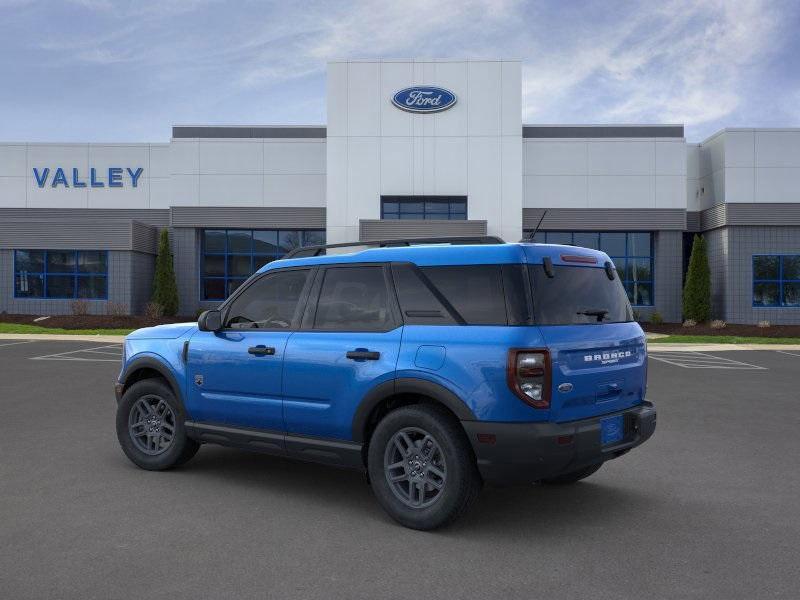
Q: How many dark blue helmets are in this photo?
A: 0